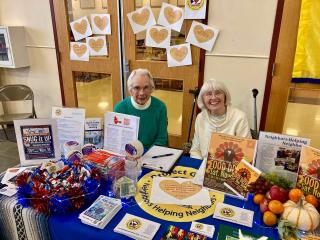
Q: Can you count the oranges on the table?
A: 5